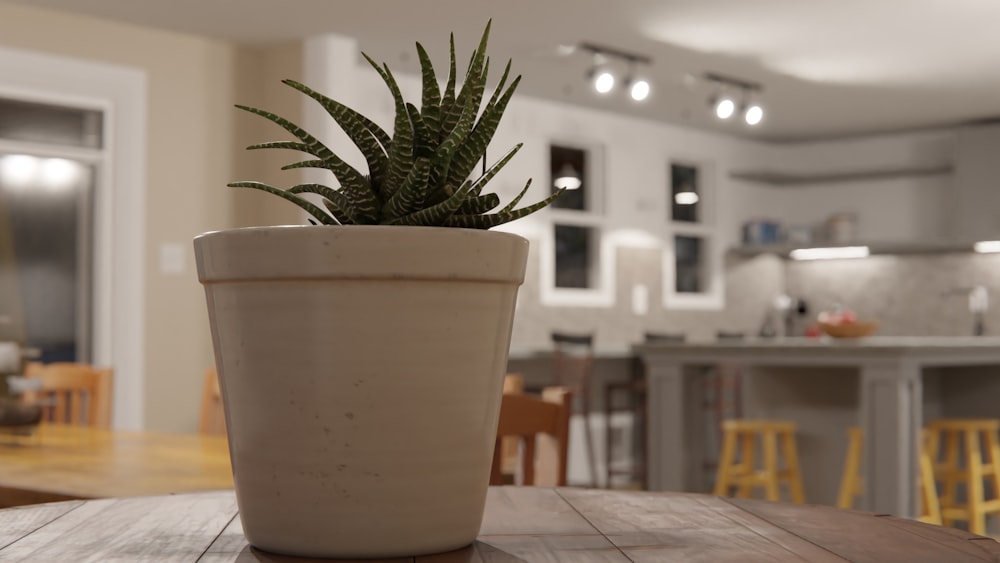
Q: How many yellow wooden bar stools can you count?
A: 3